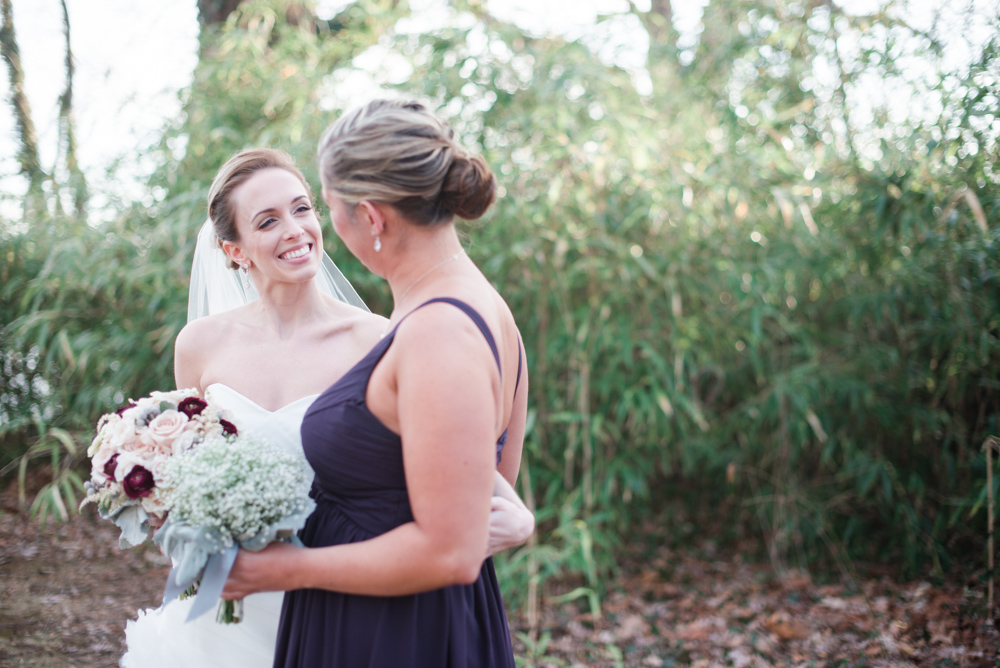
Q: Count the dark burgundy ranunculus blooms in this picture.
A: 5